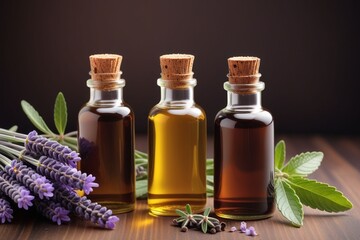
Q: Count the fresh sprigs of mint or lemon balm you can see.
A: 1